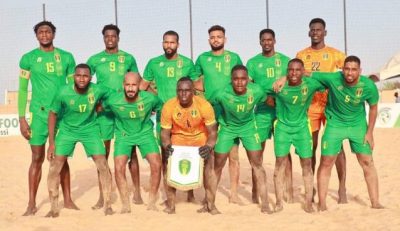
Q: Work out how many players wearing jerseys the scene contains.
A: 12